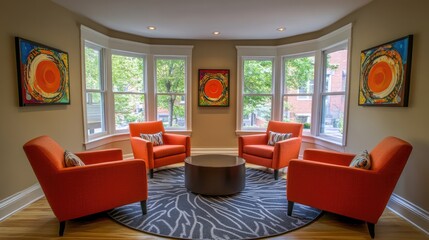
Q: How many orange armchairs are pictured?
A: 4